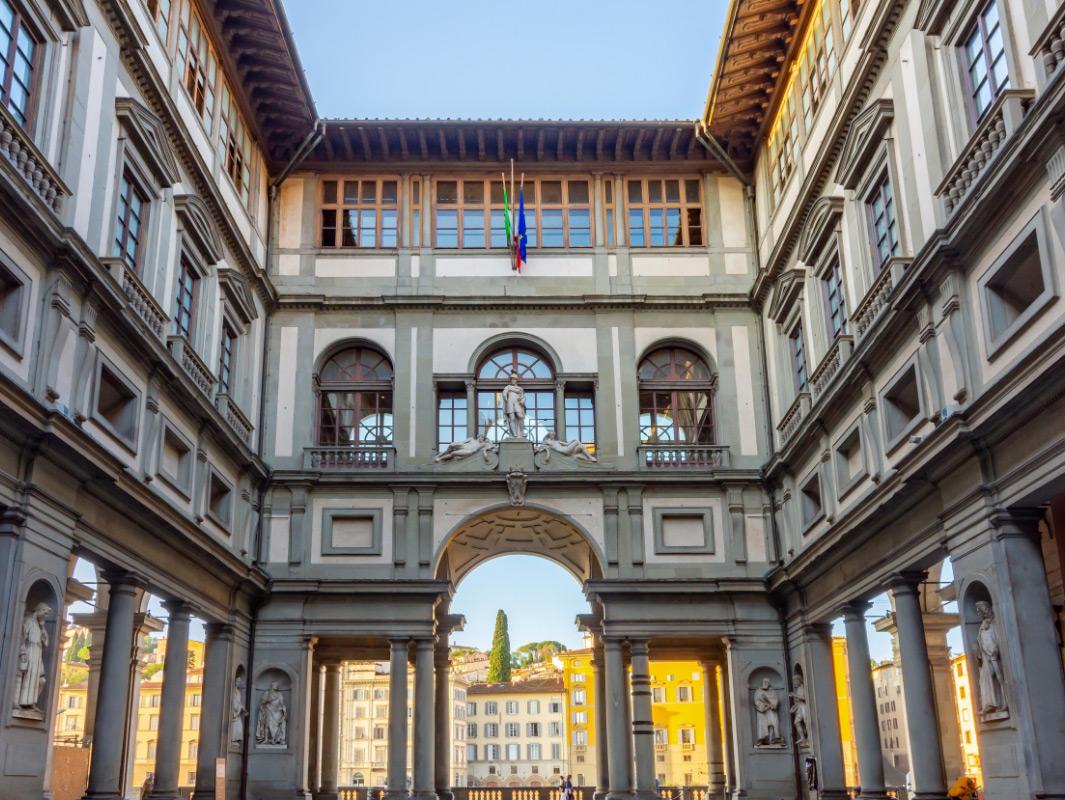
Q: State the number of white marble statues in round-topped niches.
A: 6